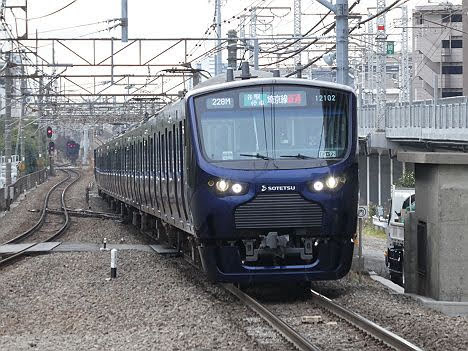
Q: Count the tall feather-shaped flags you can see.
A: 0